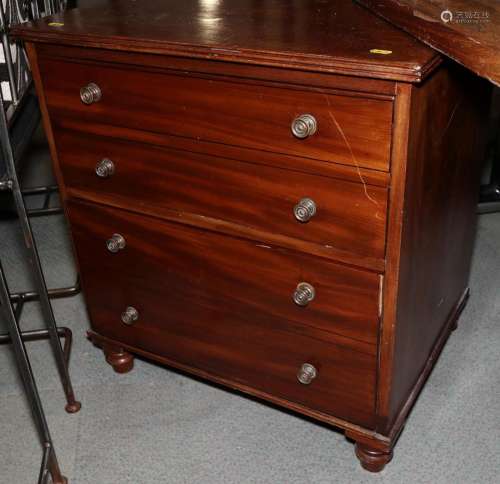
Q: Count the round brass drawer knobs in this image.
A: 8